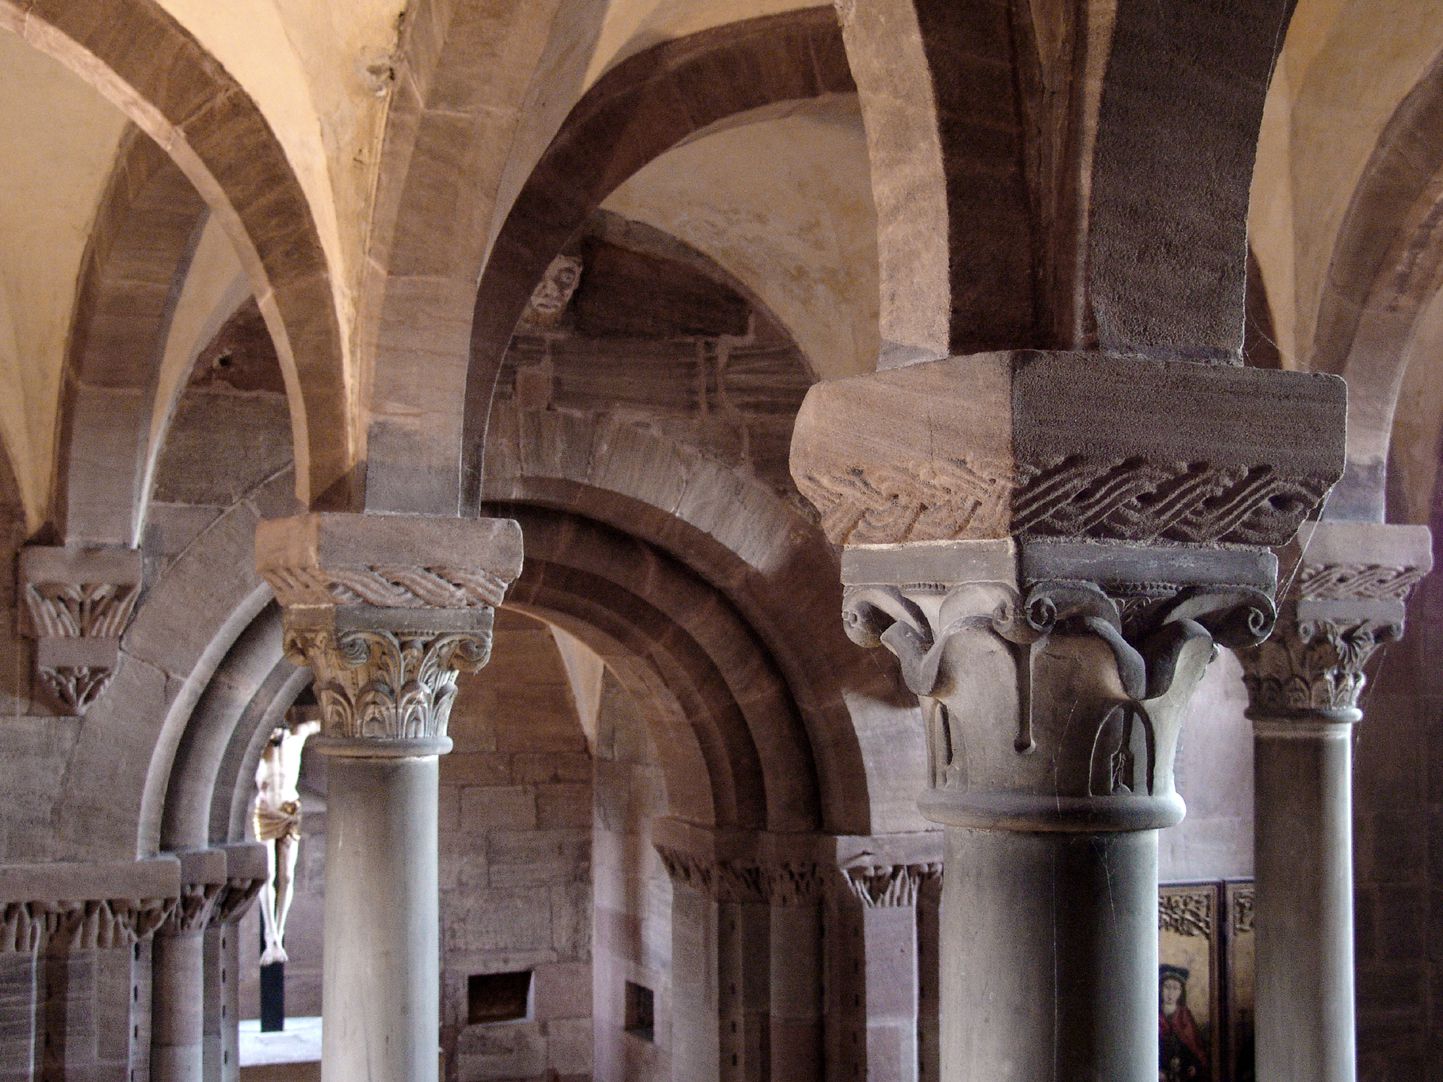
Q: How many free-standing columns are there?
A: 3